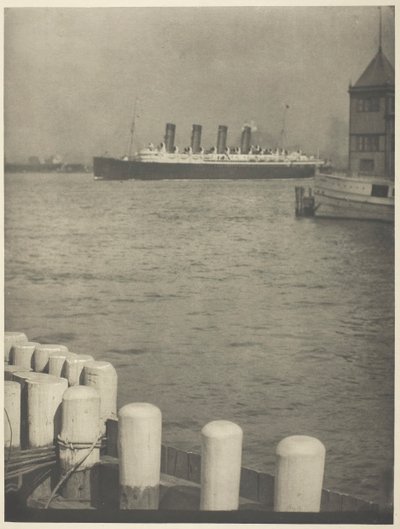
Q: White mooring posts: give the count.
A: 12